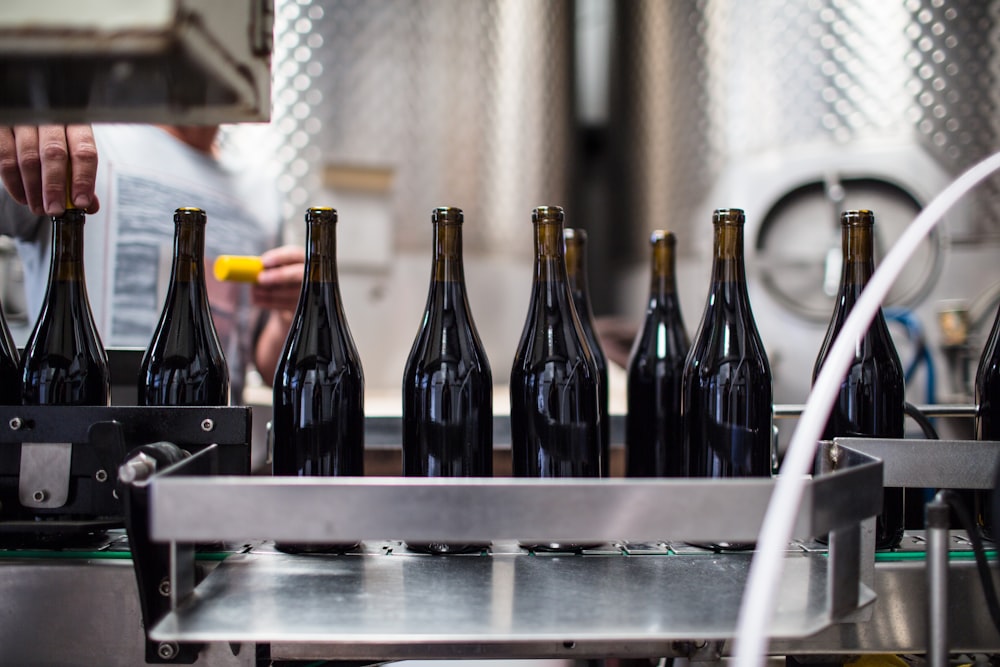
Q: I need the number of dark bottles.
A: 11